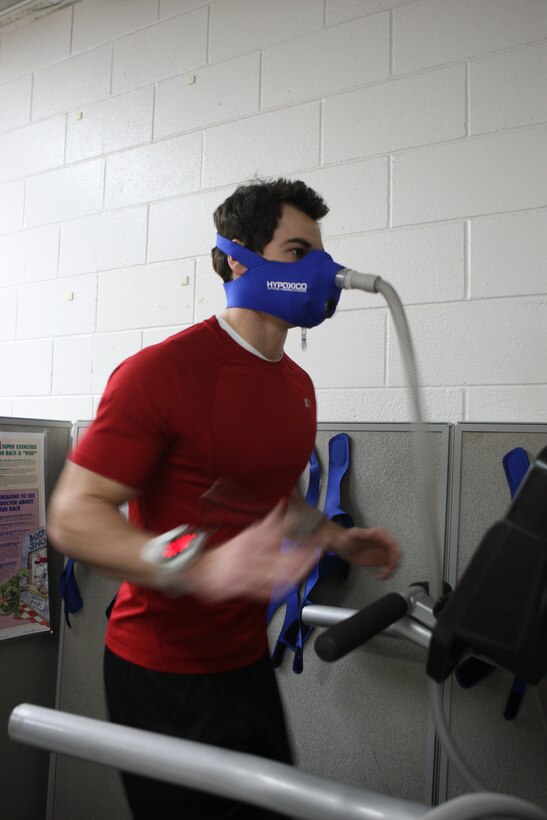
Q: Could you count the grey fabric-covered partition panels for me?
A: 3